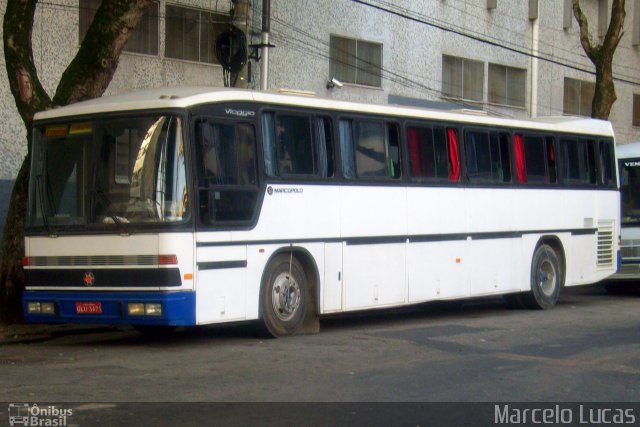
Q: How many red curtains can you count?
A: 3